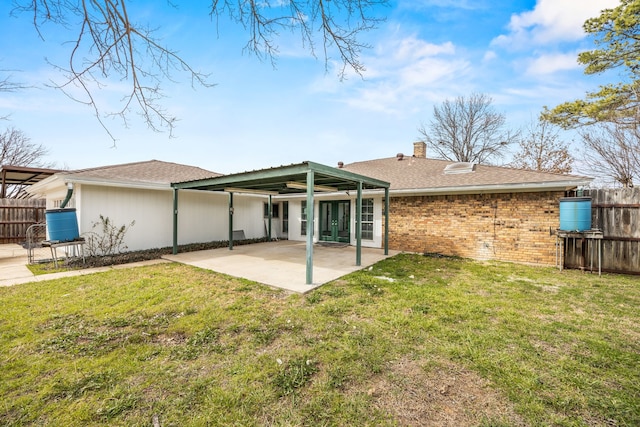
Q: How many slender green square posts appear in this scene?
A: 6